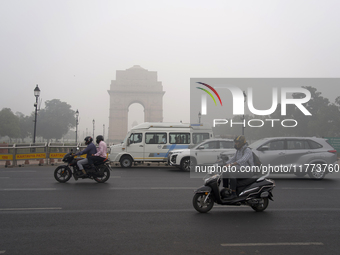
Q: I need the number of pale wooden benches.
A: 0